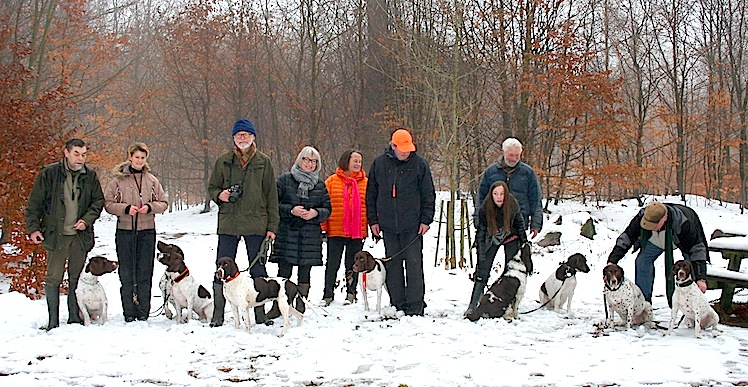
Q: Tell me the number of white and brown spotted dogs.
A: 9